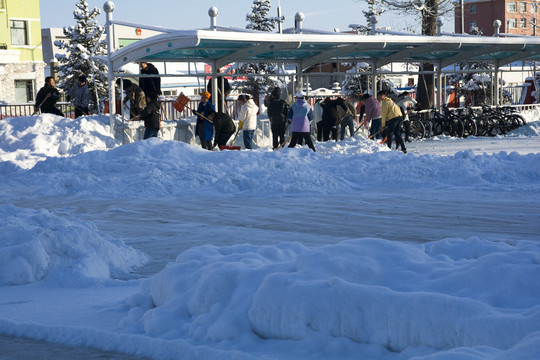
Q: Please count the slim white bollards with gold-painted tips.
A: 0